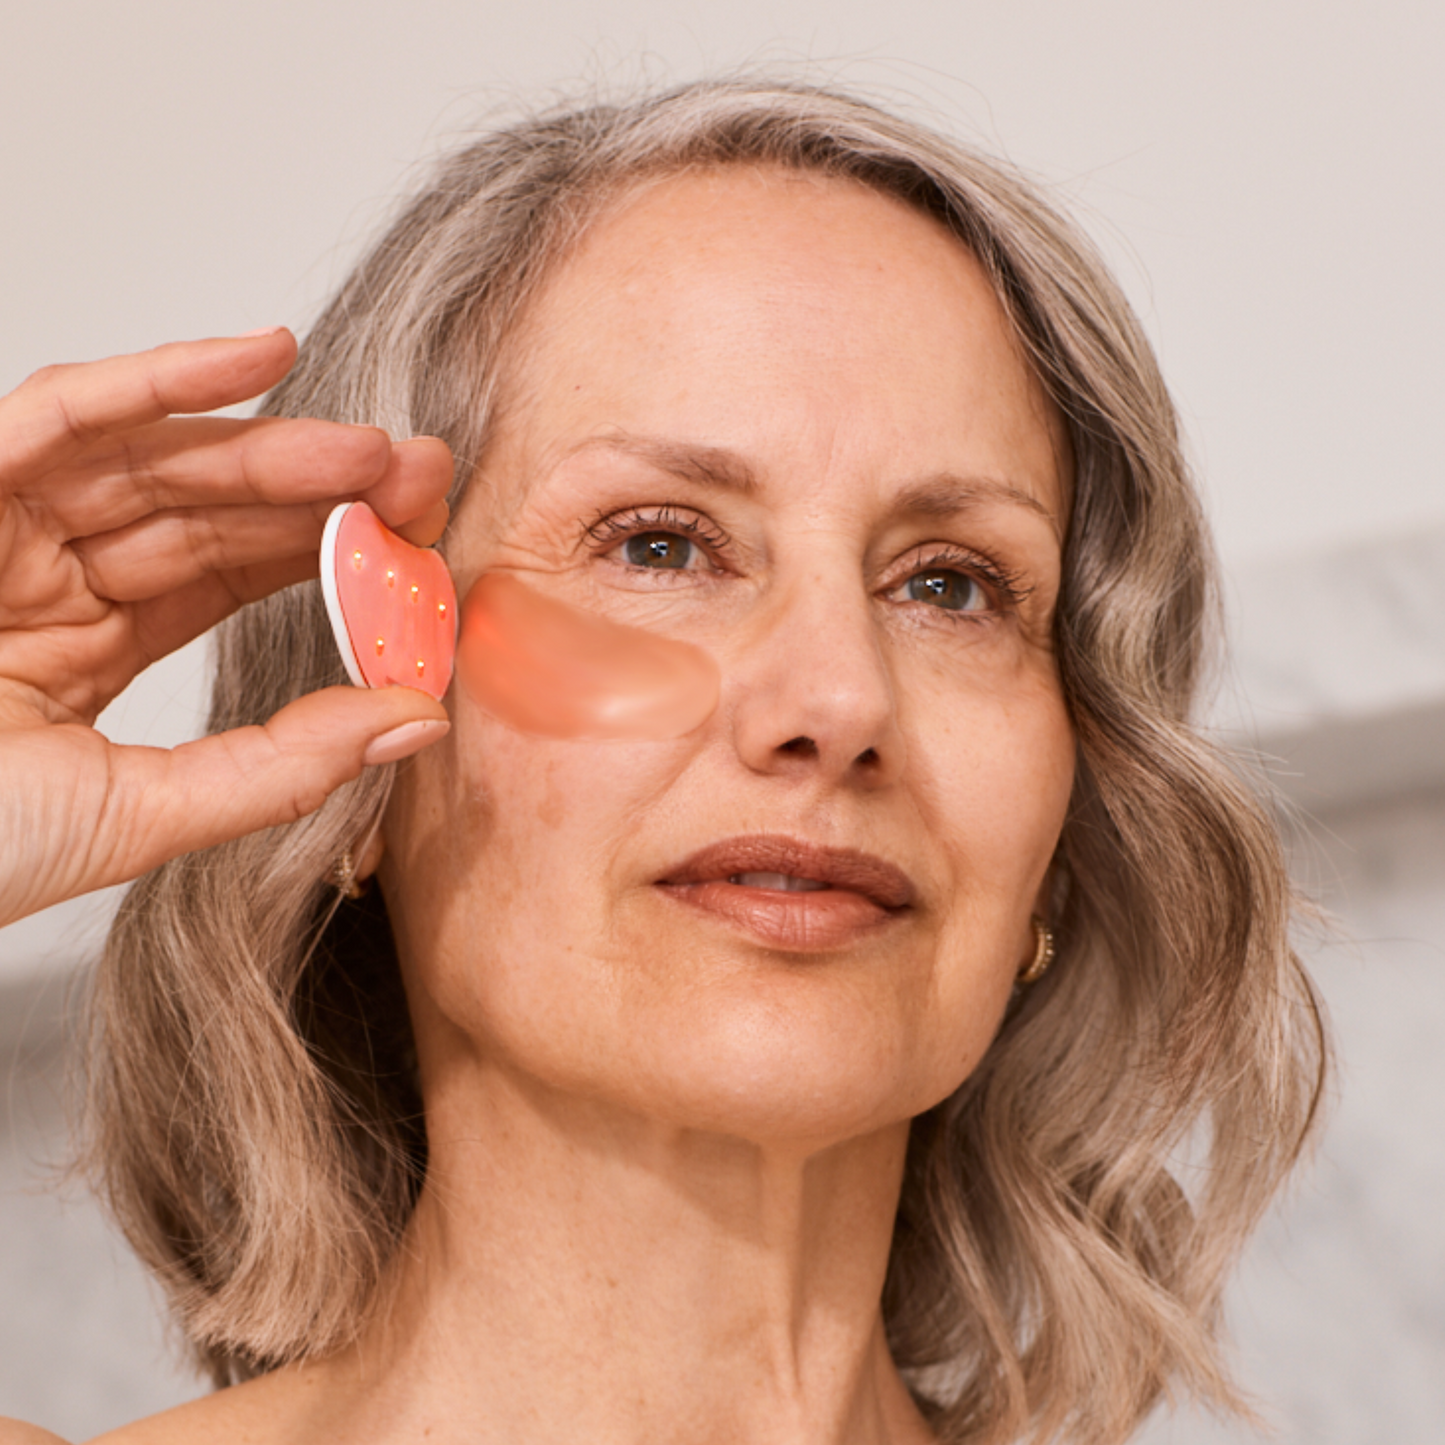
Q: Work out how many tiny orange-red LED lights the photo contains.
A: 6